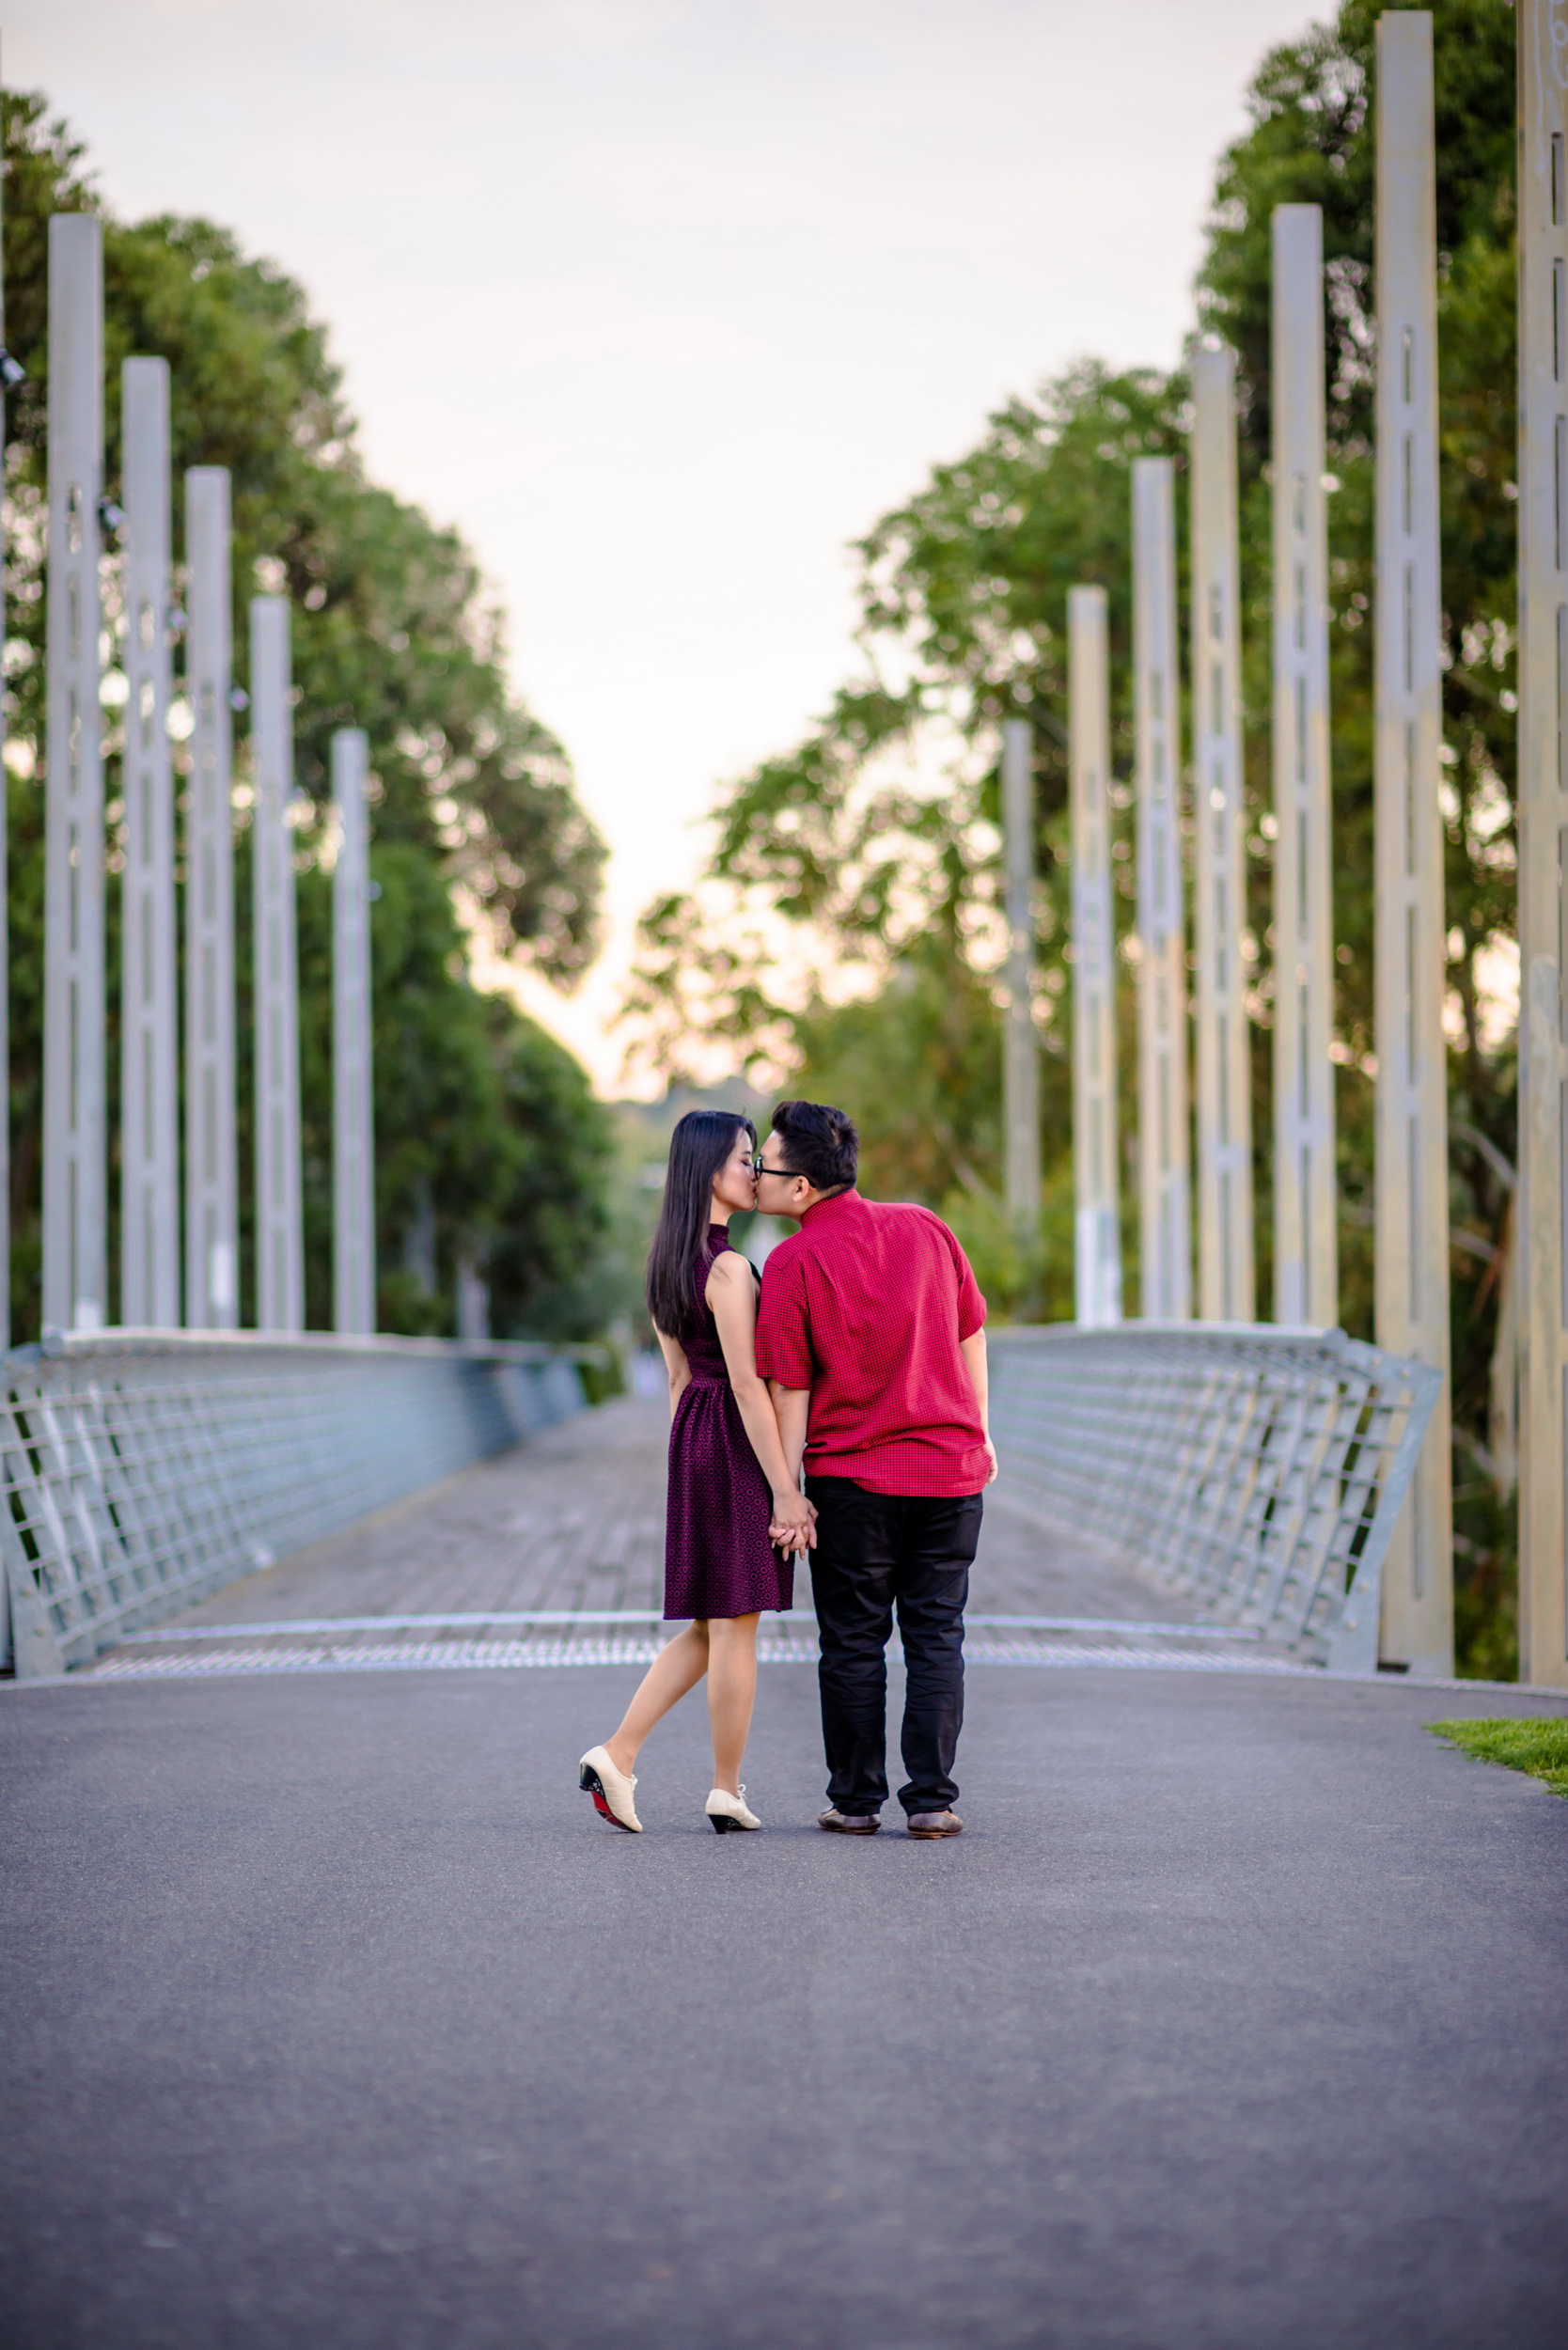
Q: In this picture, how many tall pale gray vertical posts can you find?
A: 12